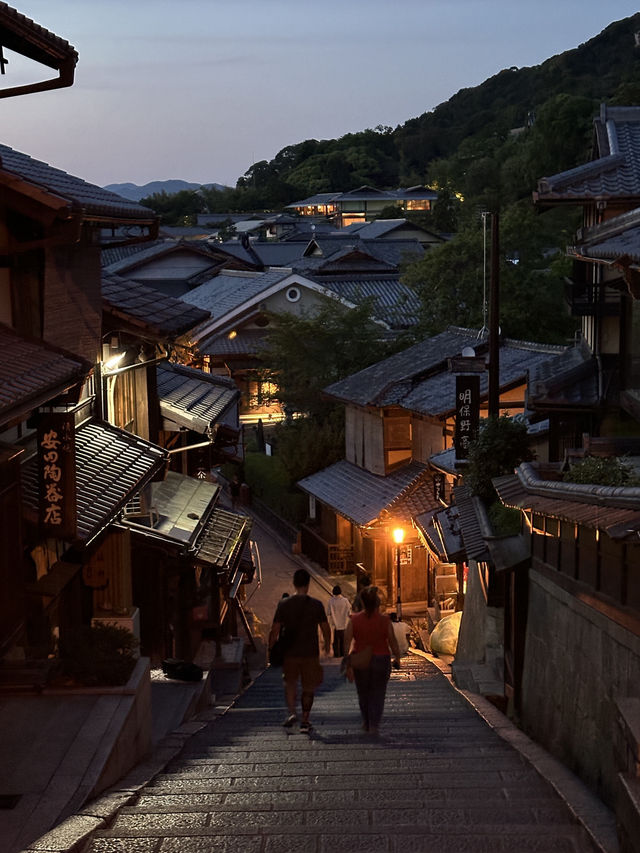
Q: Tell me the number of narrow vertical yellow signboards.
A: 0